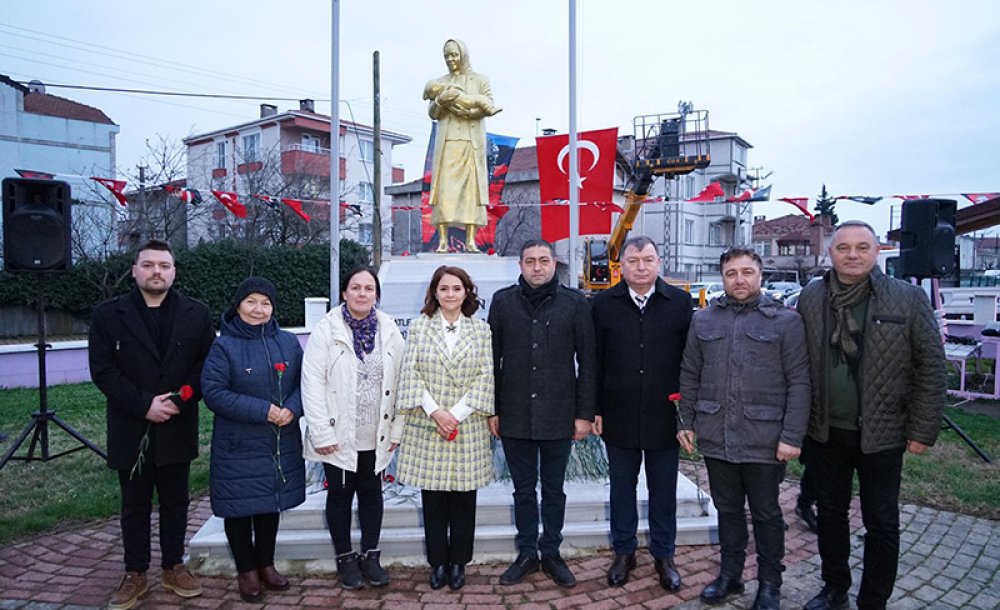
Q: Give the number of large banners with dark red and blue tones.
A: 1